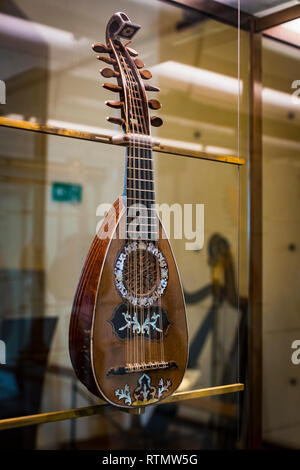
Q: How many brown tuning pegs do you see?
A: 12